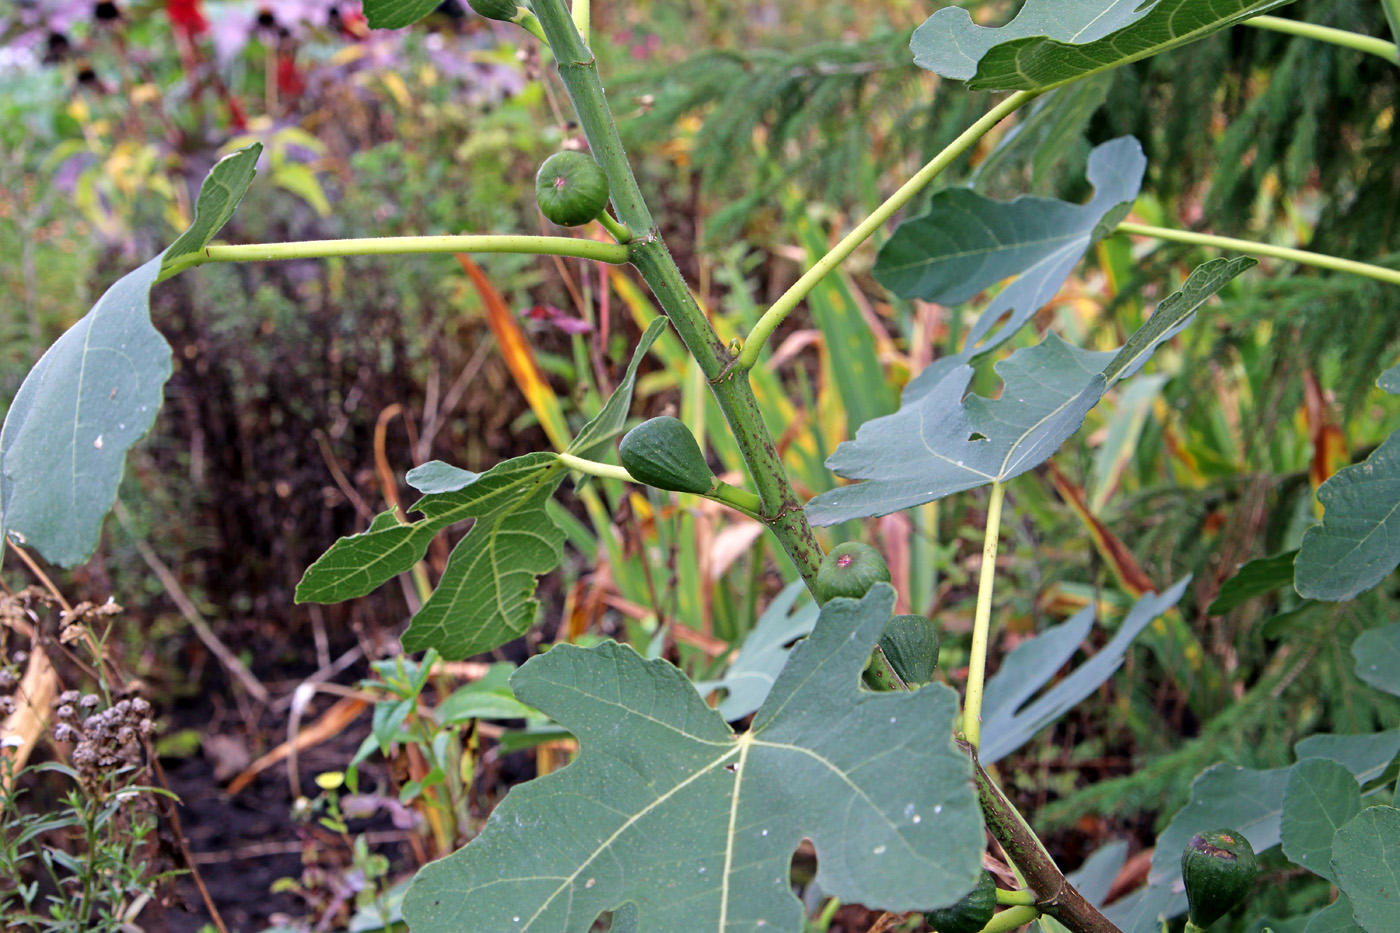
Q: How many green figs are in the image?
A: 7